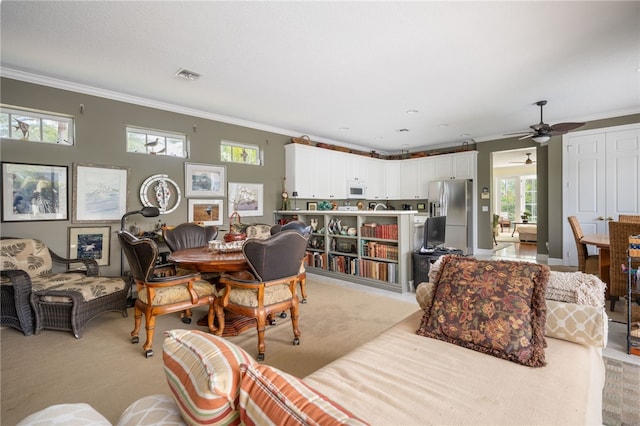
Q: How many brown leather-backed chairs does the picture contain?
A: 4